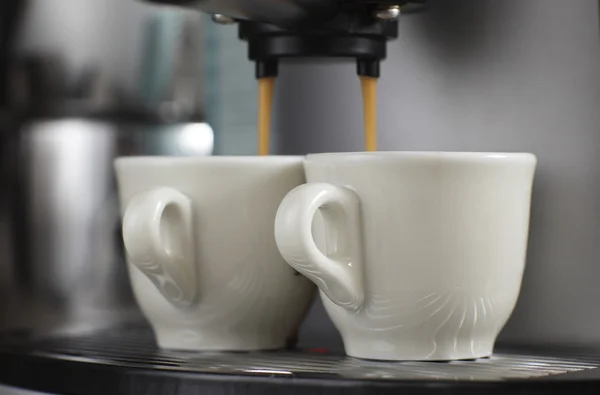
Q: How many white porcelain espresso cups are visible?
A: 2